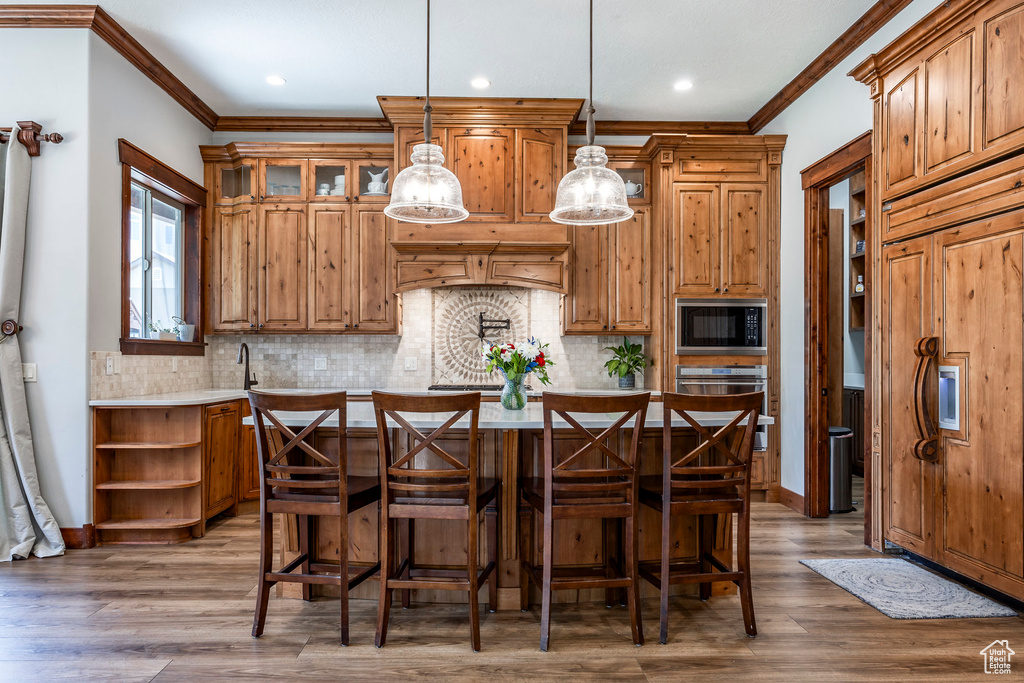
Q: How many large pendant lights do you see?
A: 2